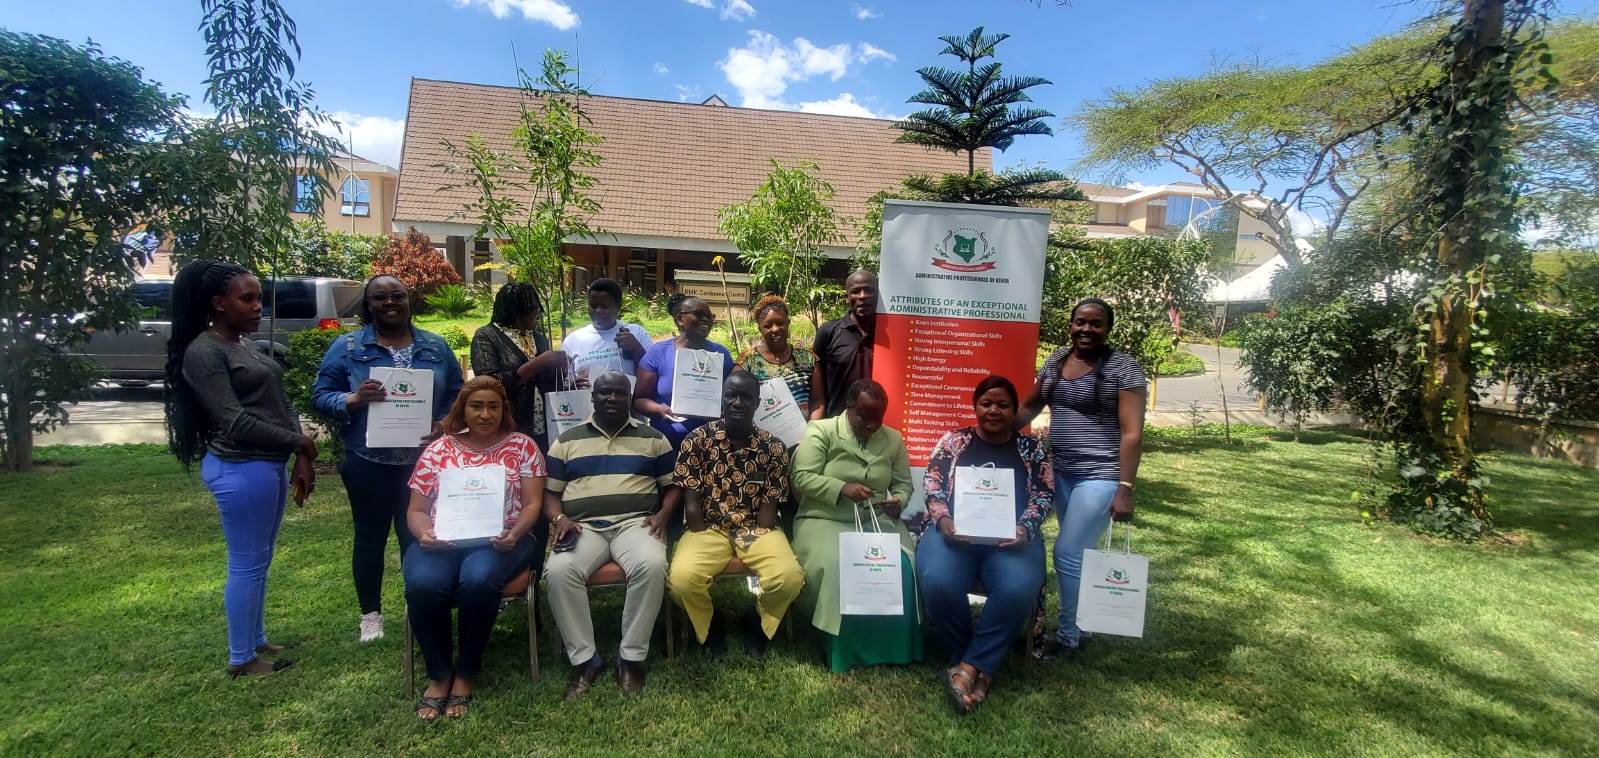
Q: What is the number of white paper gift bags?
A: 9